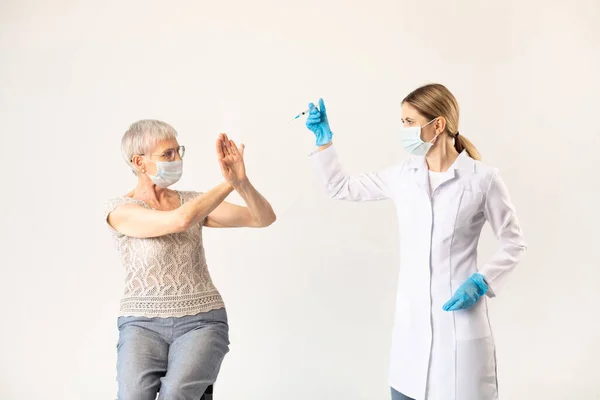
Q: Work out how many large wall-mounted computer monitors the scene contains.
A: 0